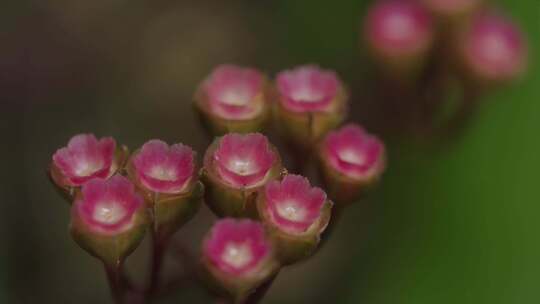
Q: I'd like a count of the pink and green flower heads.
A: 12